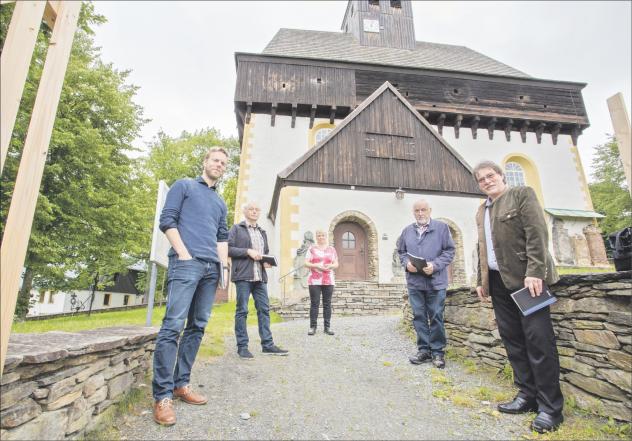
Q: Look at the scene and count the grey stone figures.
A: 1